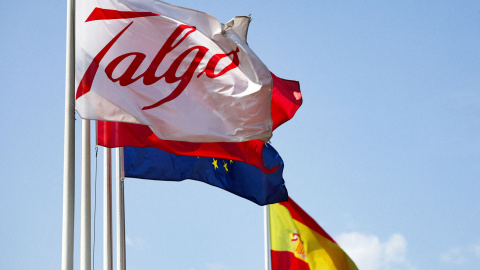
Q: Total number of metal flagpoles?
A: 5